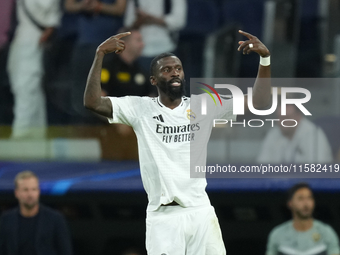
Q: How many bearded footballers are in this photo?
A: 1